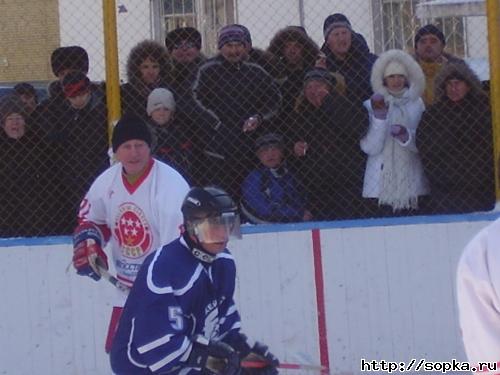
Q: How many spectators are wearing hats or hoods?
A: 15